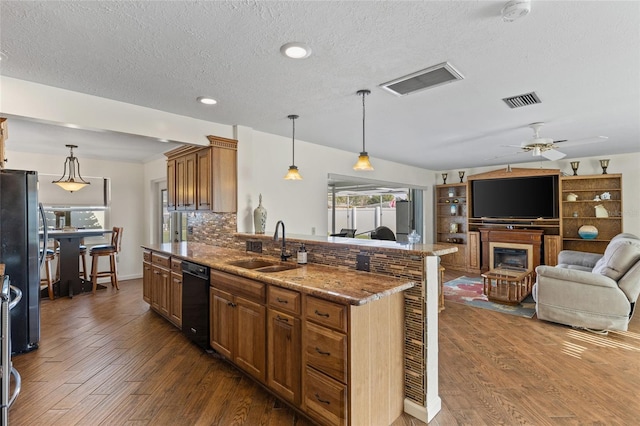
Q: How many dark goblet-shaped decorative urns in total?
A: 4